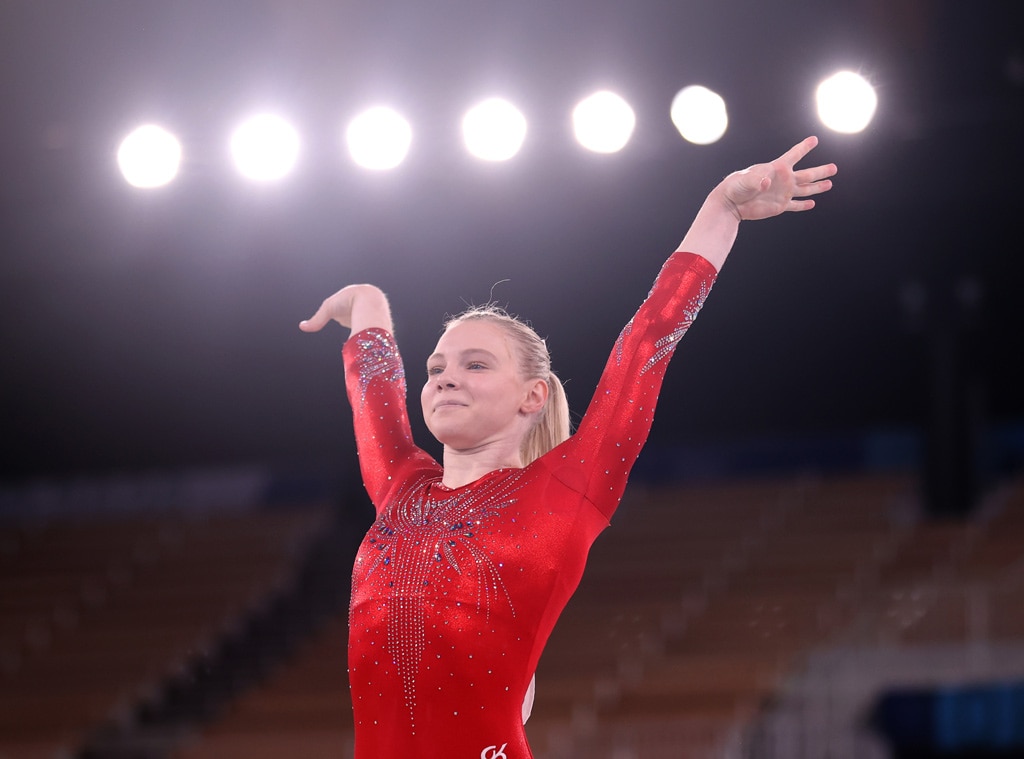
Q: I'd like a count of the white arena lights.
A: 7